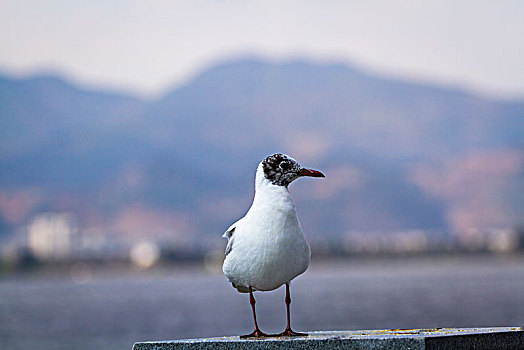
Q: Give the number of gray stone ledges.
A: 1